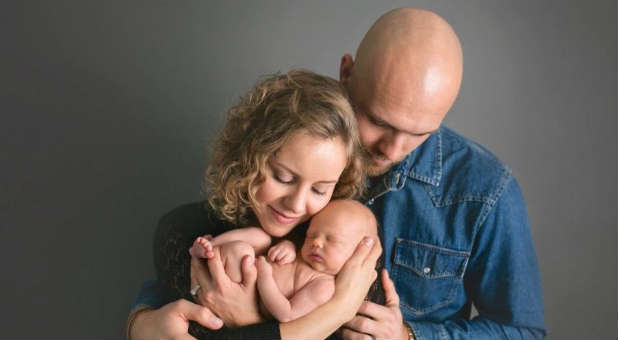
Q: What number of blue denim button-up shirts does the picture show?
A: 1